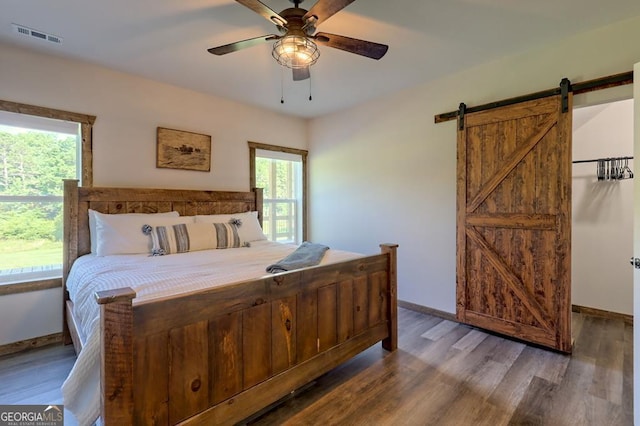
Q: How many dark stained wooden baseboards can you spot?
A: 3